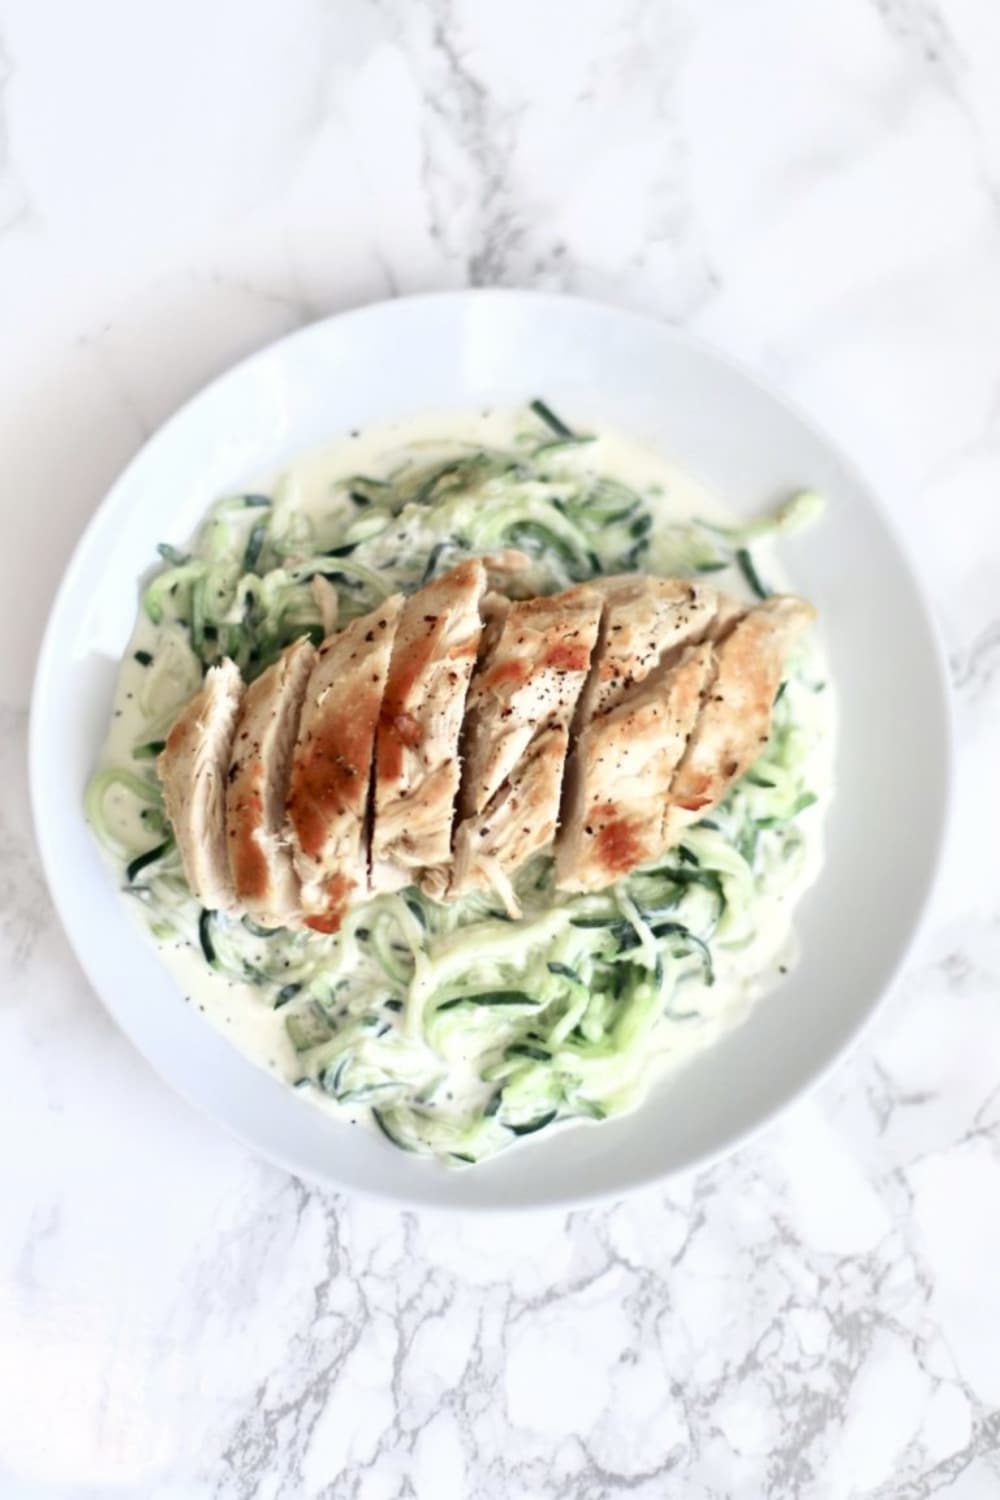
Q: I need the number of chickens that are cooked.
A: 1